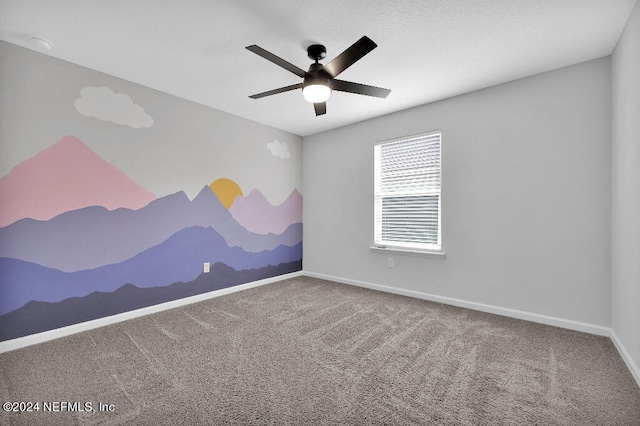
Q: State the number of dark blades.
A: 5